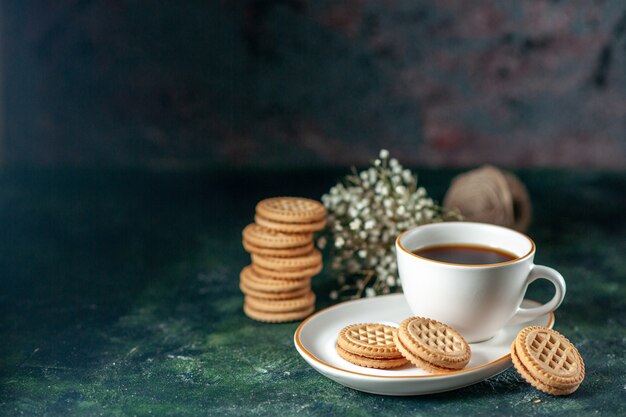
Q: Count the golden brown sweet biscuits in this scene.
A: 8